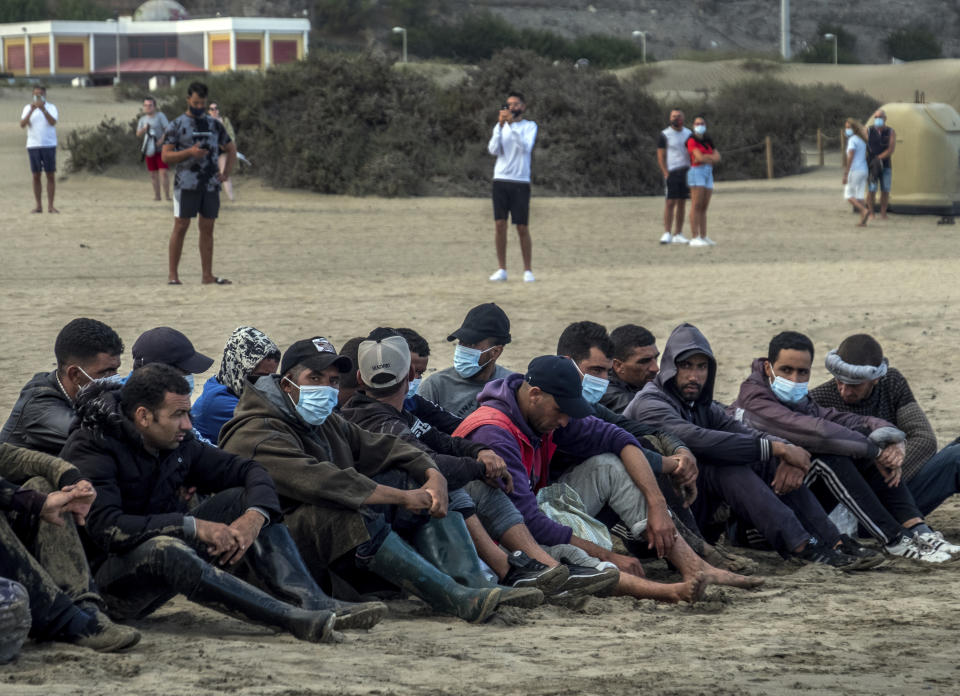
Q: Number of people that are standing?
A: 9